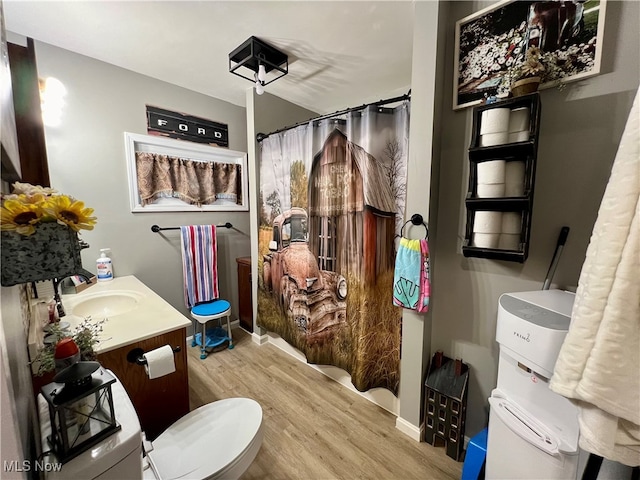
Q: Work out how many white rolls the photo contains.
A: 13